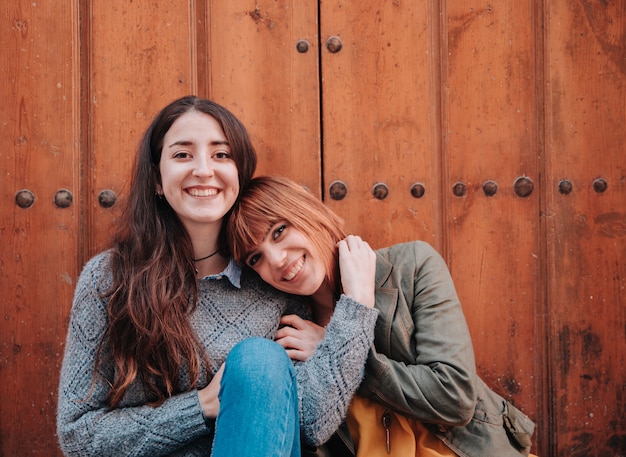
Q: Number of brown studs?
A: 13